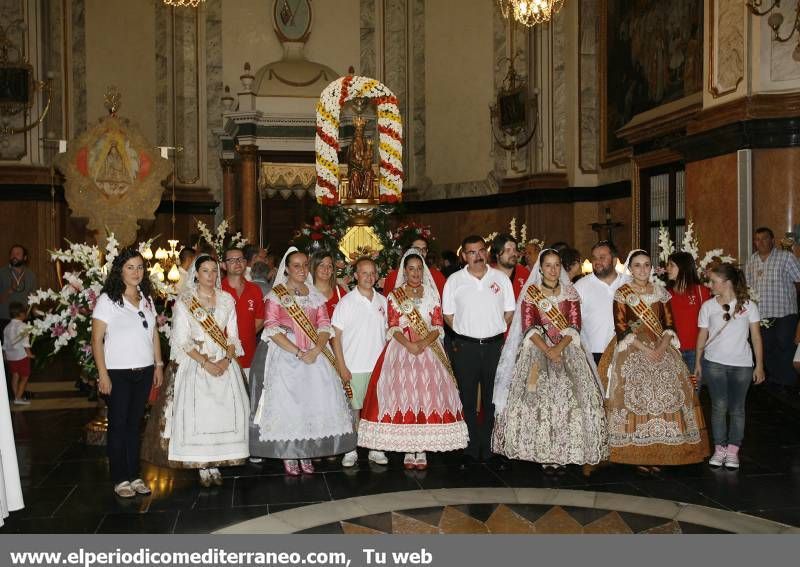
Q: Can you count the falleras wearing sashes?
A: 5